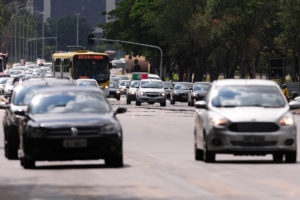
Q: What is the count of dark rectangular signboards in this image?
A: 1